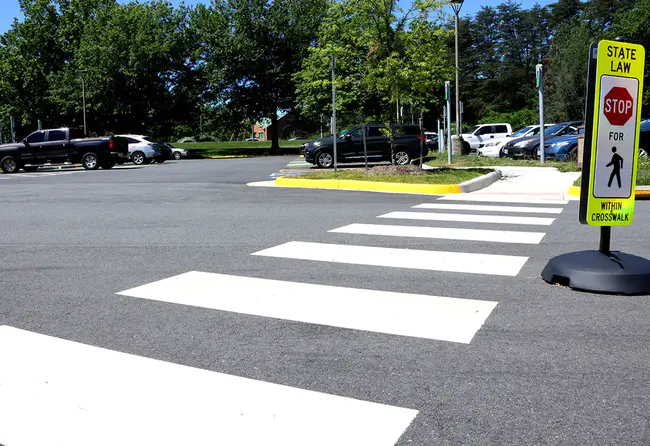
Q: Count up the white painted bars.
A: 7